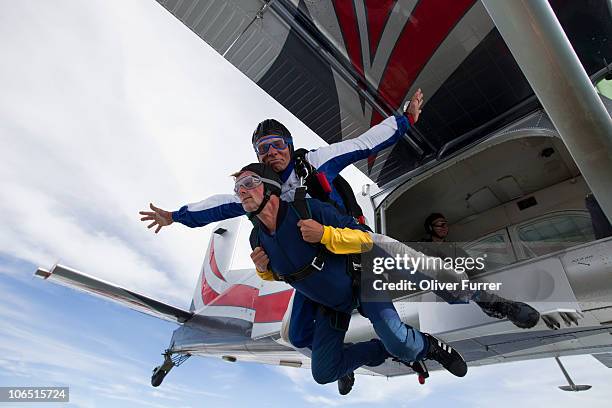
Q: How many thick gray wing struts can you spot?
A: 1